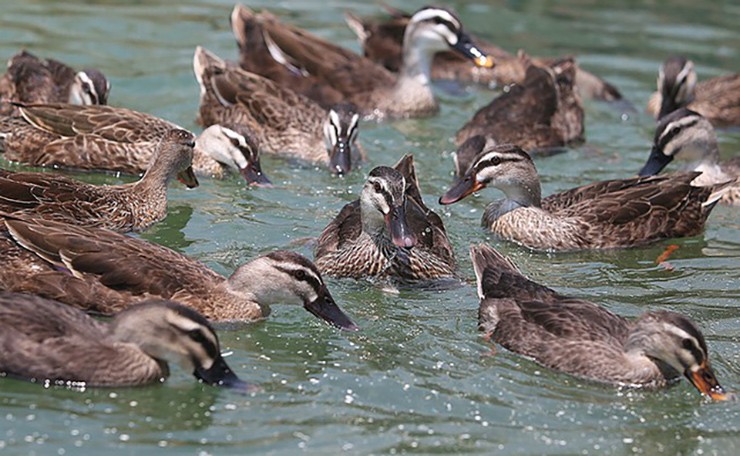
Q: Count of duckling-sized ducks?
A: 0